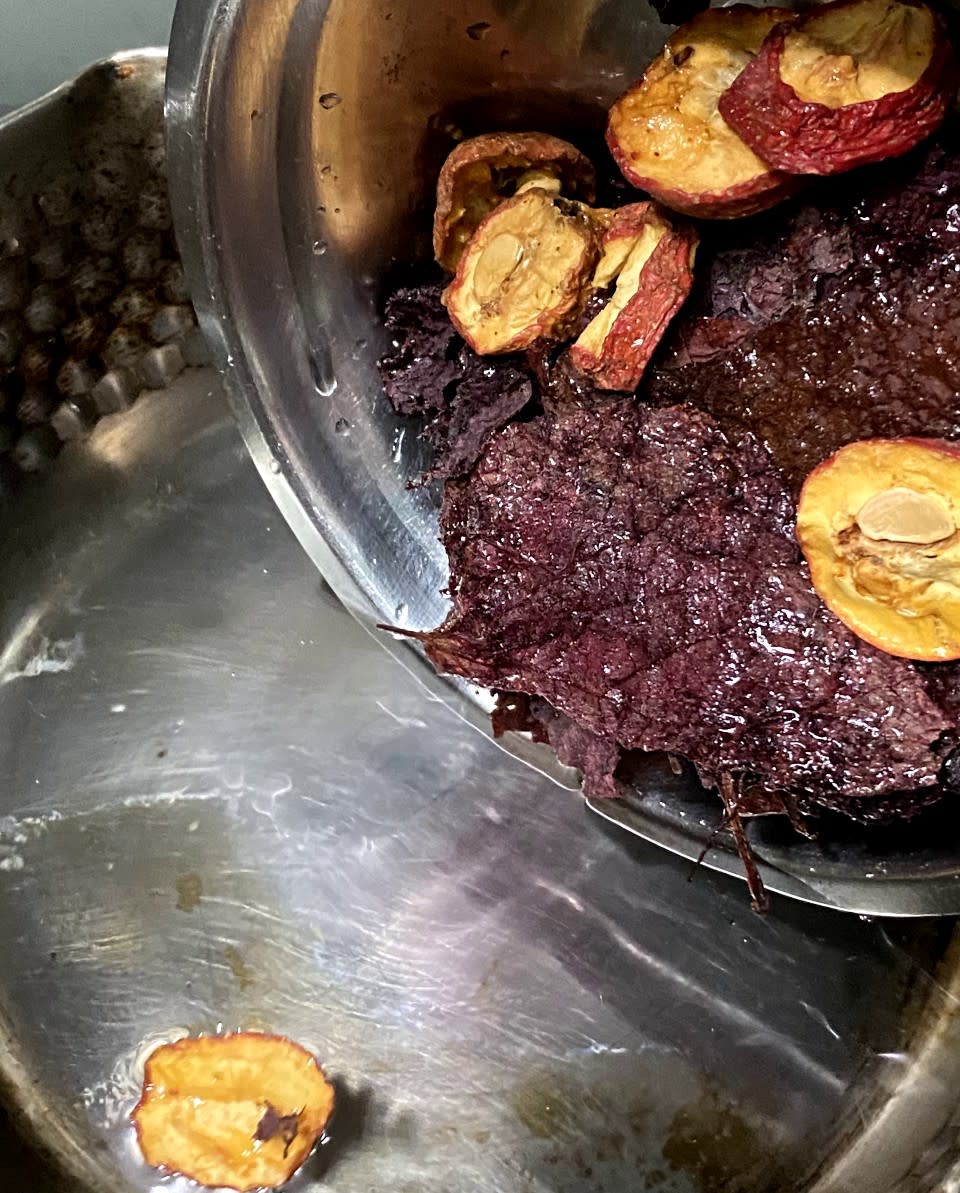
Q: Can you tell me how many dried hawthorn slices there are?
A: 7